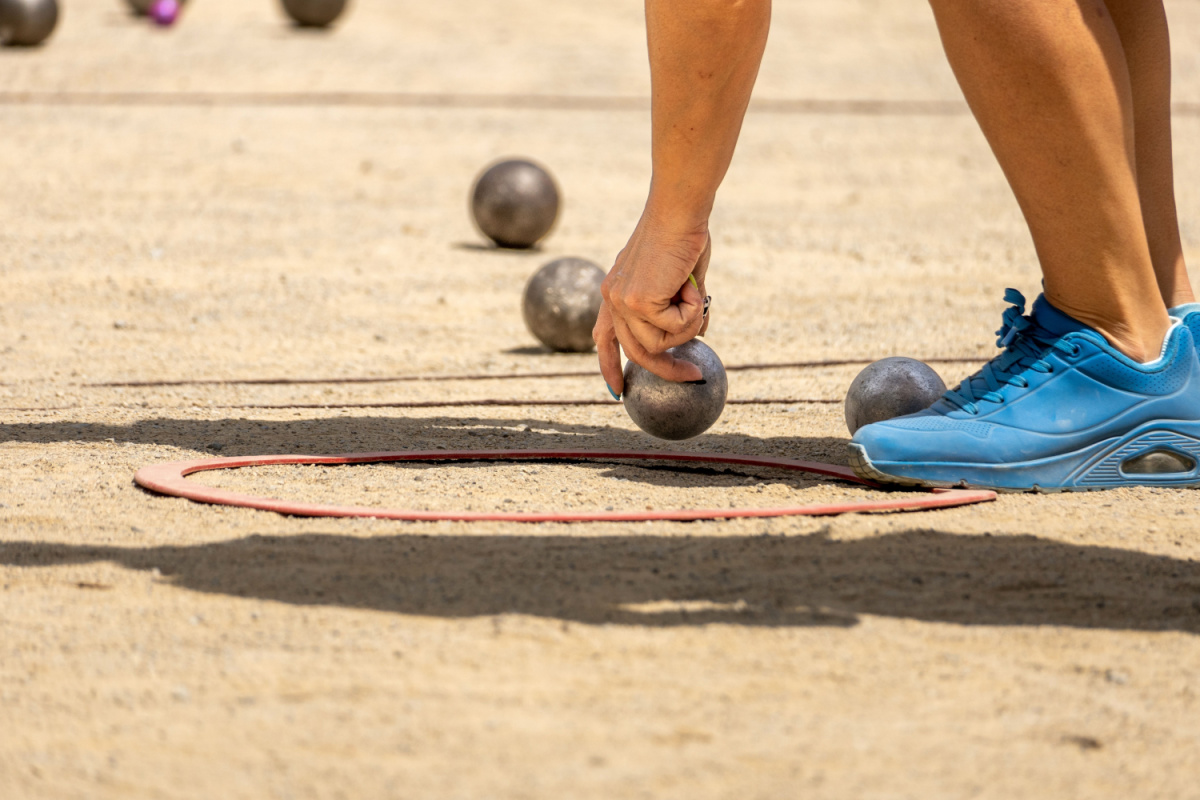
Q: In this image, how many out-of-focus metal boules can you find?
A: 5